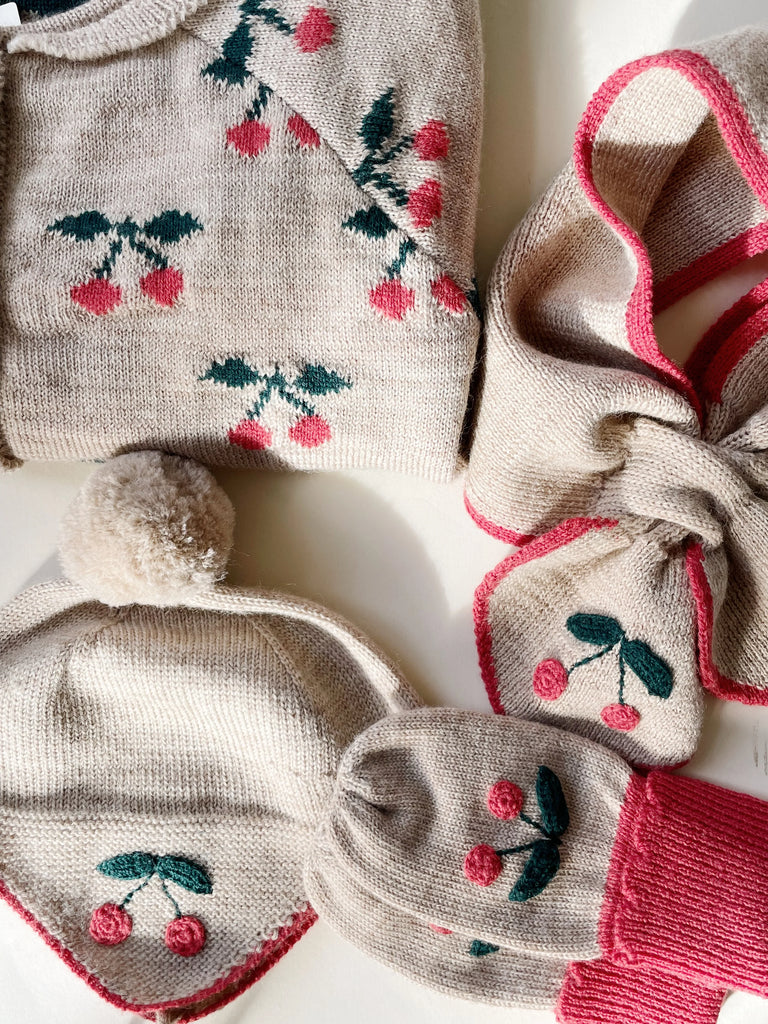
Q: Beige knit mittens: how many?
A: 2